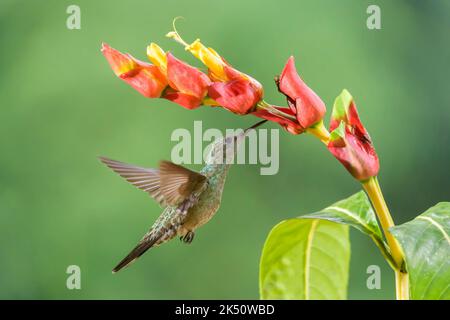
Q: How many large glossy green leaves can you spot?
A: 2